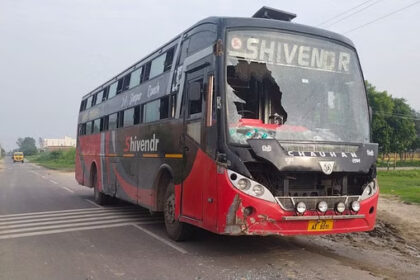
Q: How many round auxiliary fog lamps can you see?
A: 4